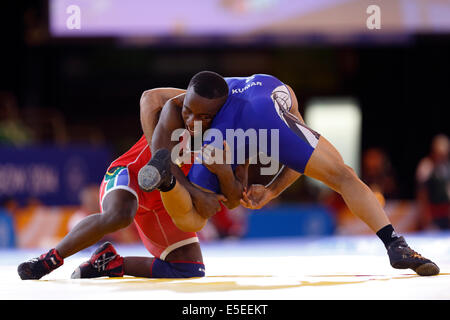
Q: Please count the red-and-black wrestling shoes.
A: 2